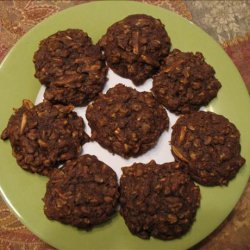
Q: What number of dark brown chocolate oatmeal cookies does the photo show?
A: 8